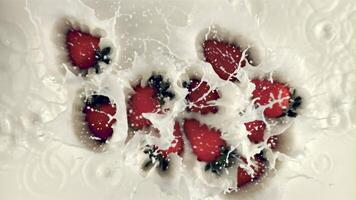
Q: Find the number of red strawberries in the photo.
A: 10